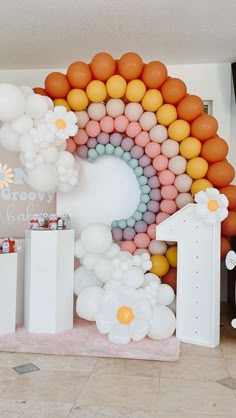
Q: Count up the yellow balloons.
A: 13